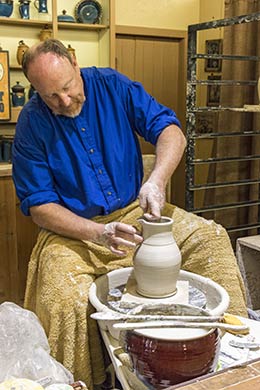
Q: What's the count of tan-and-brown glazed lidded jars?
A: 3